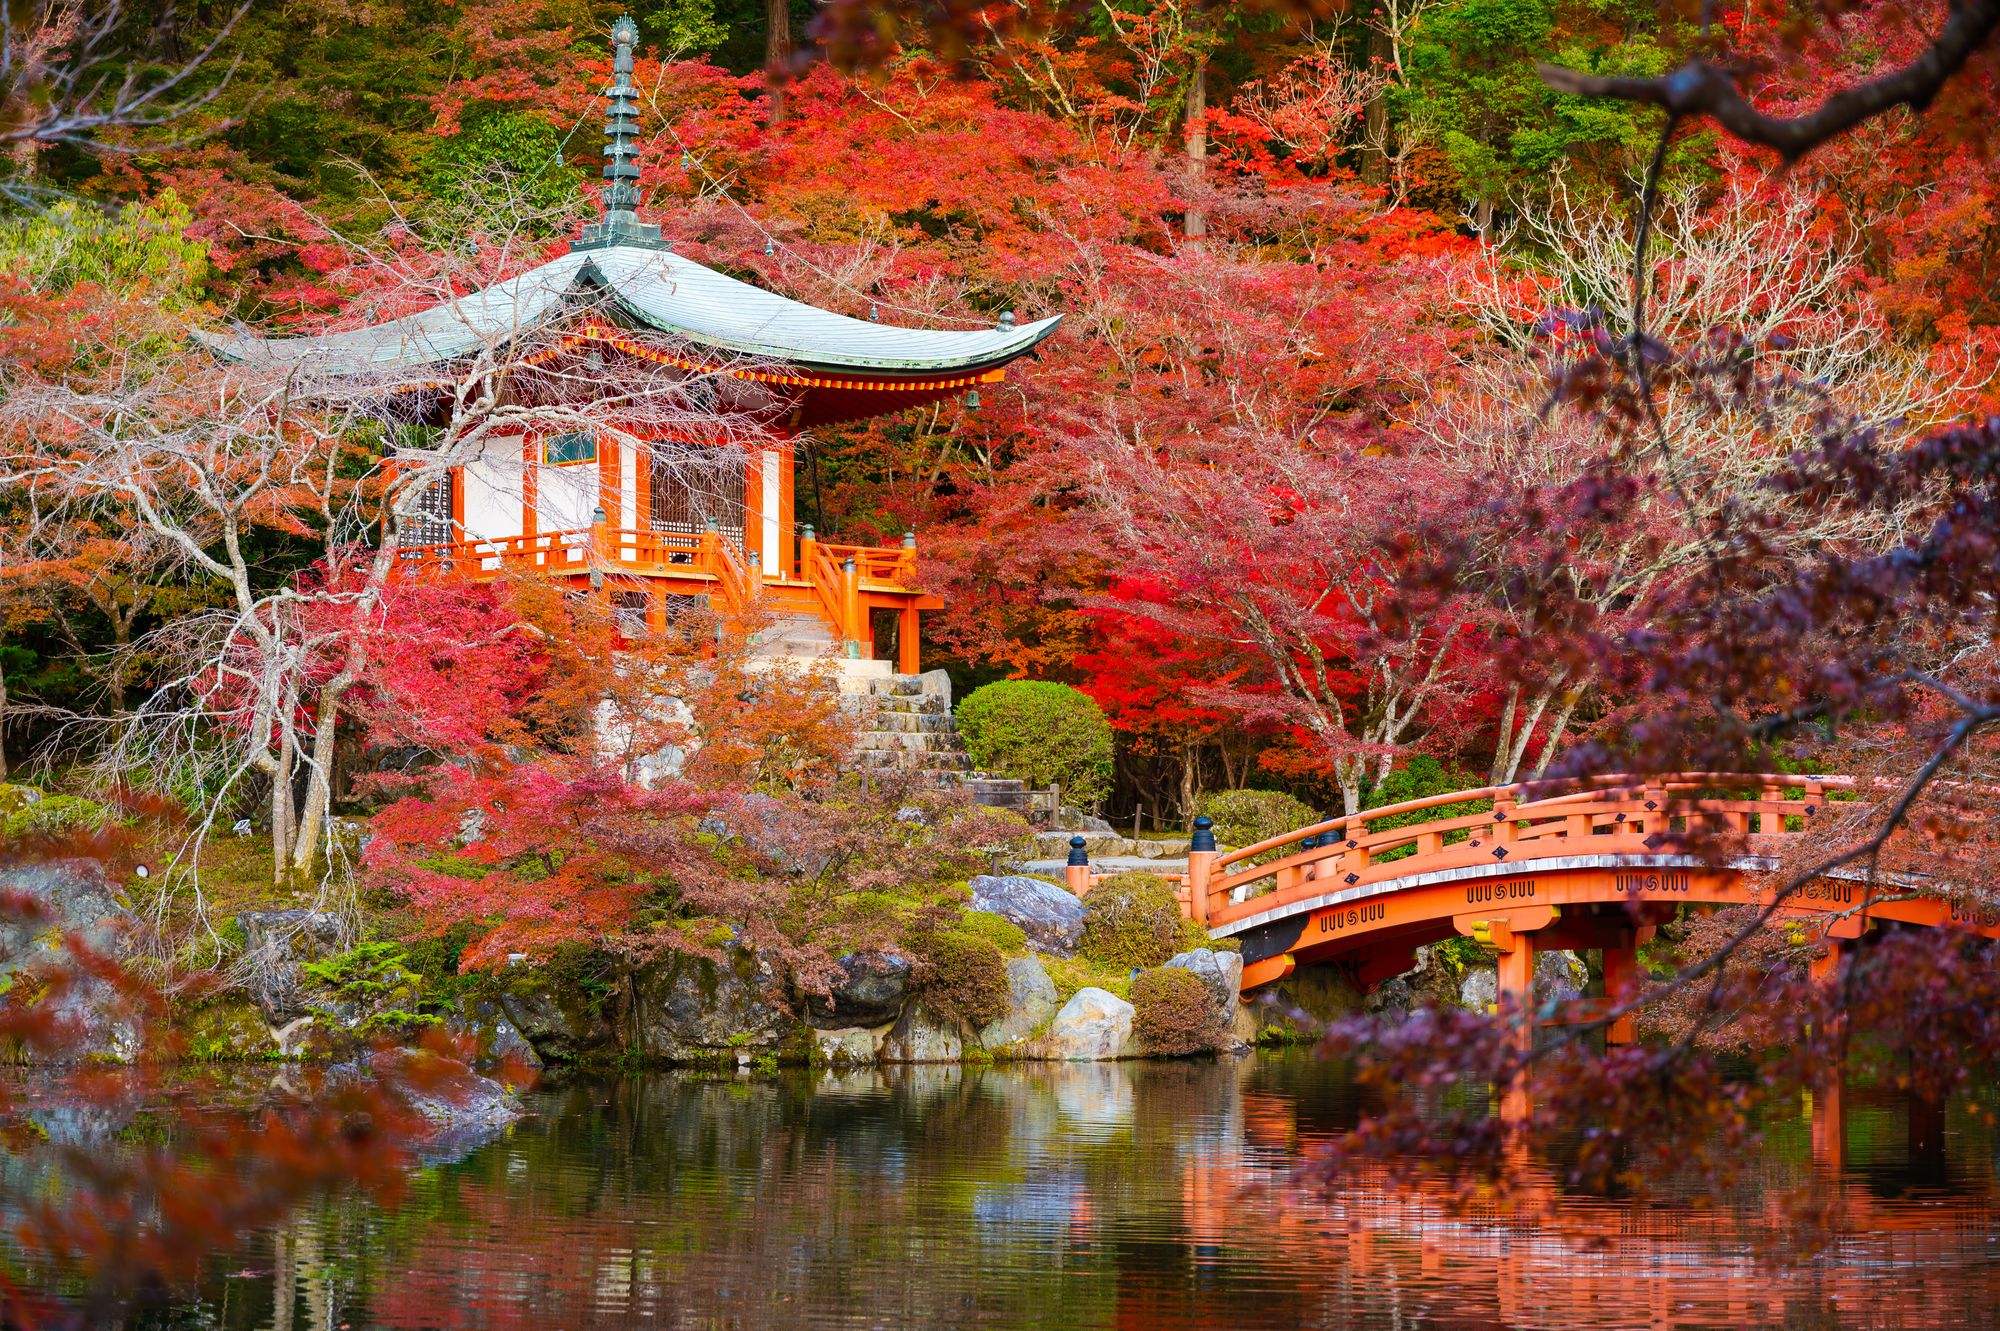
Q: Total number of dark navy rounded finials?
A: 4